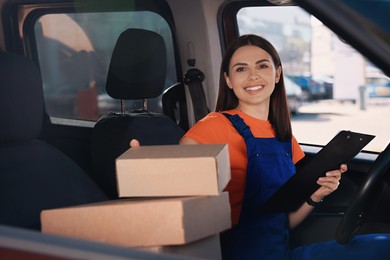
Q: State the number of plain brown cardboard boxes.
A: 3